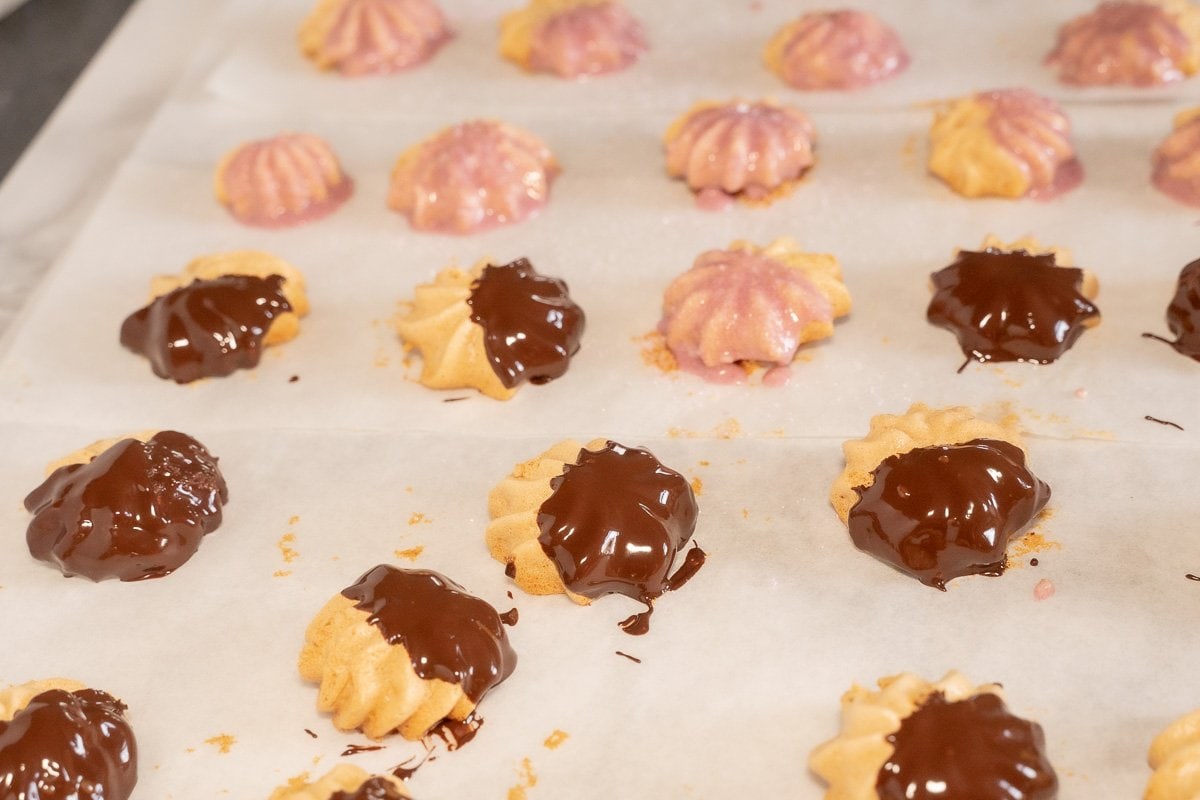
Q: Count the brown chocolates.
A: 11